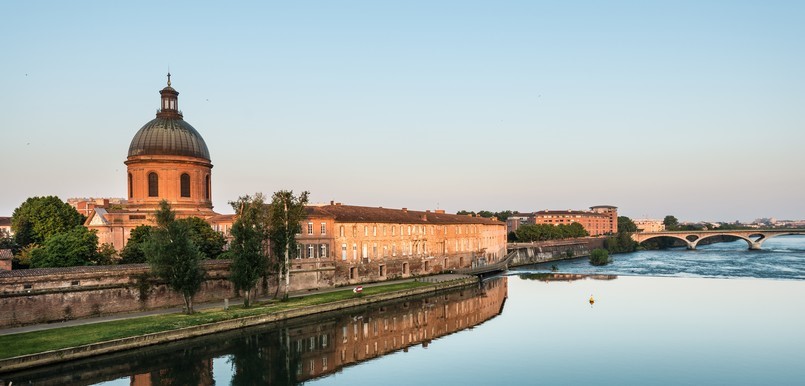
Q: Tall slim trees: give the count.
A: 3